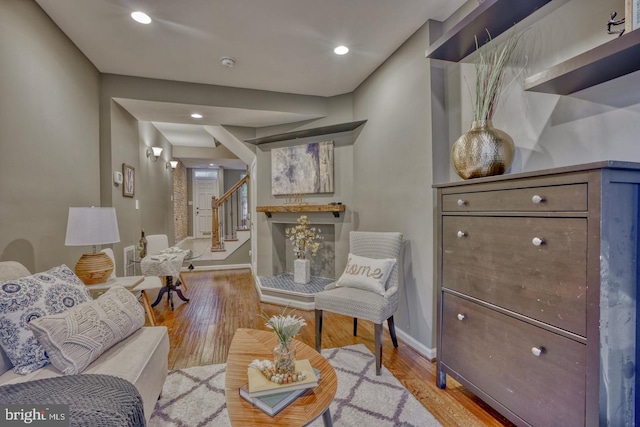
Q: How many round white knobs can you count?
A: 6